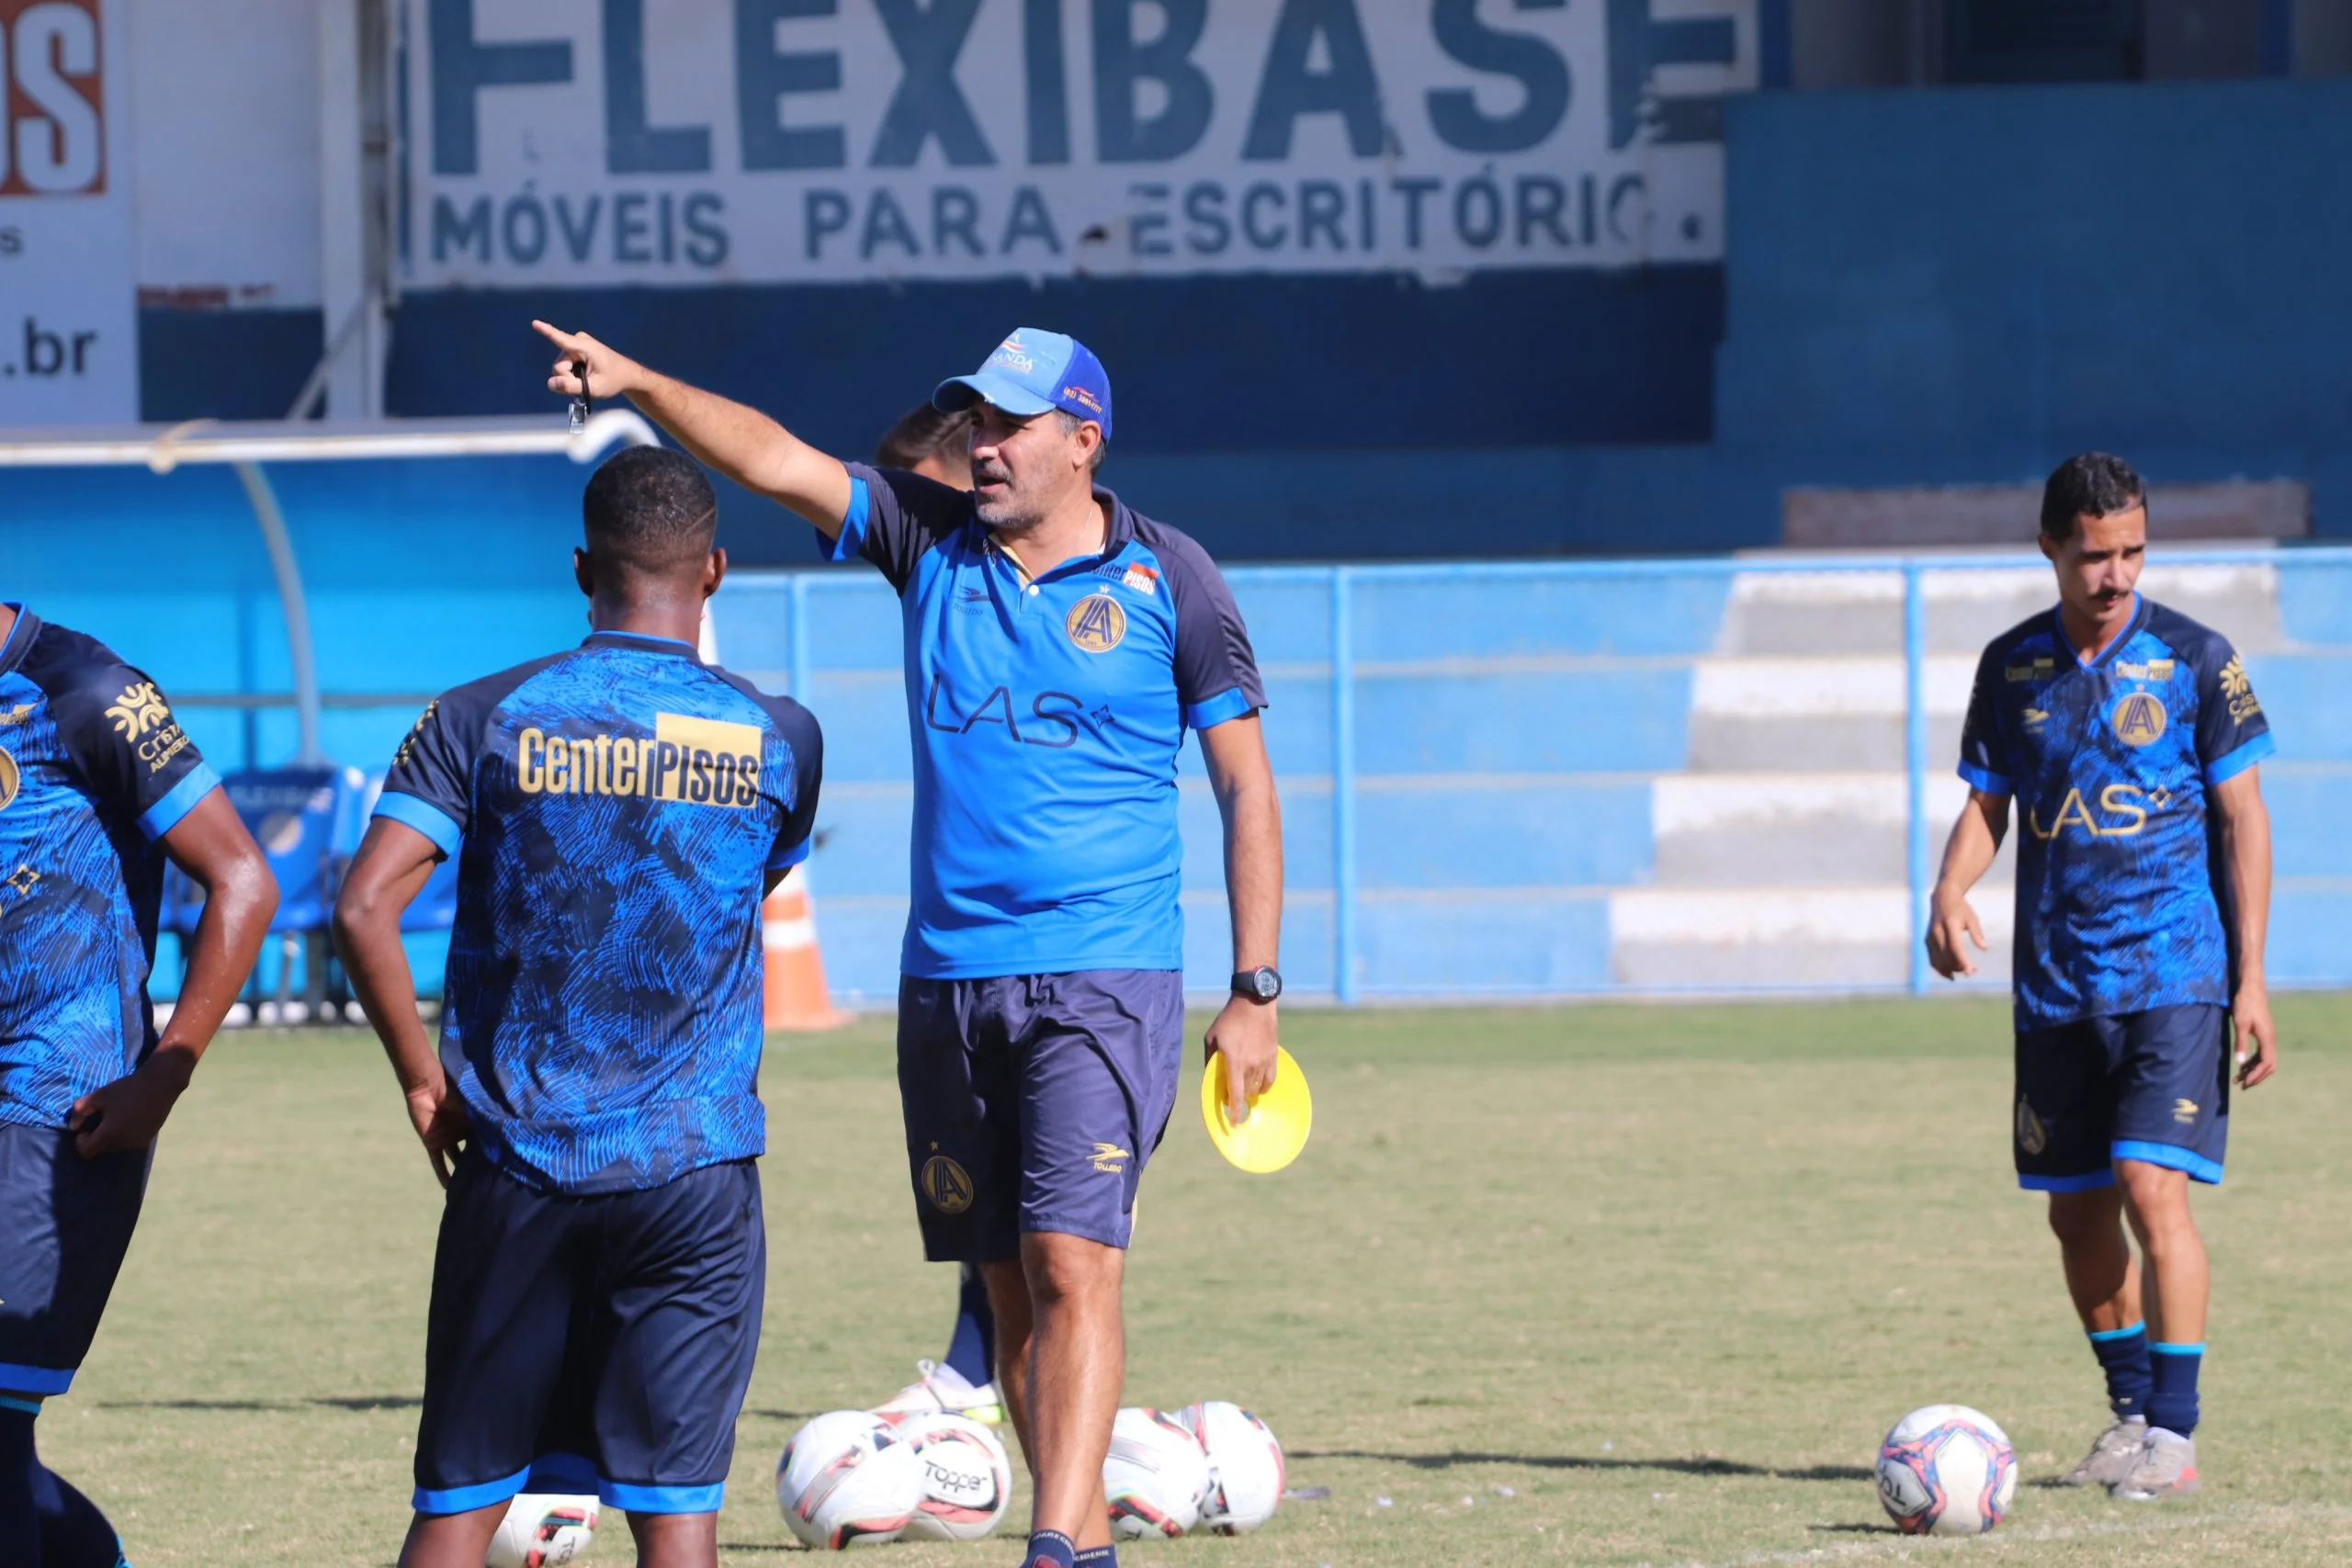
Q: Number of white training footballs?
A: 6